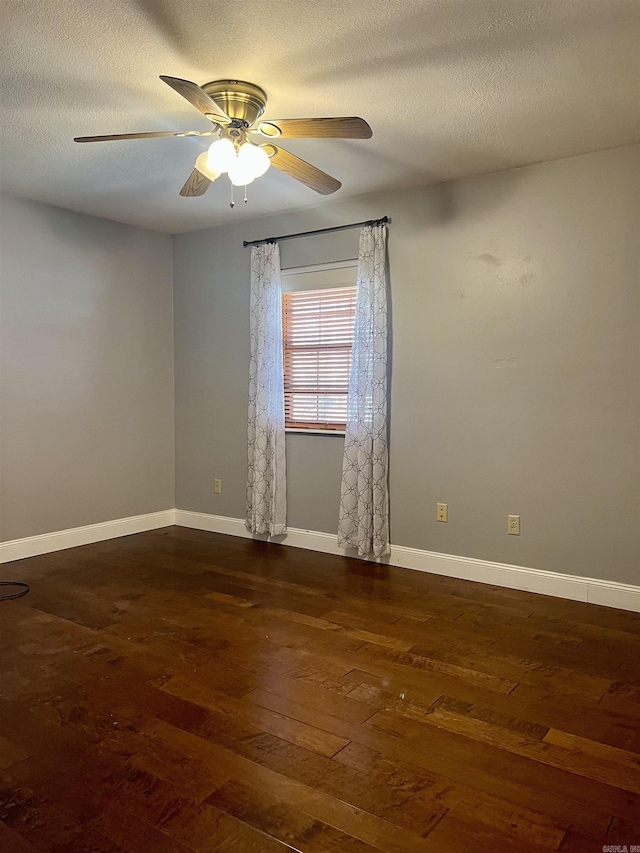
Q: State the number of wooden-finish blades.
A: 5